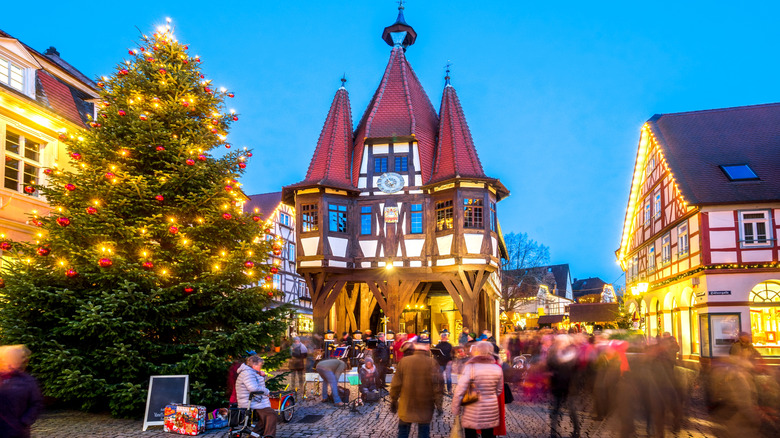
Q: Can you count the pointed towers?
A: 3